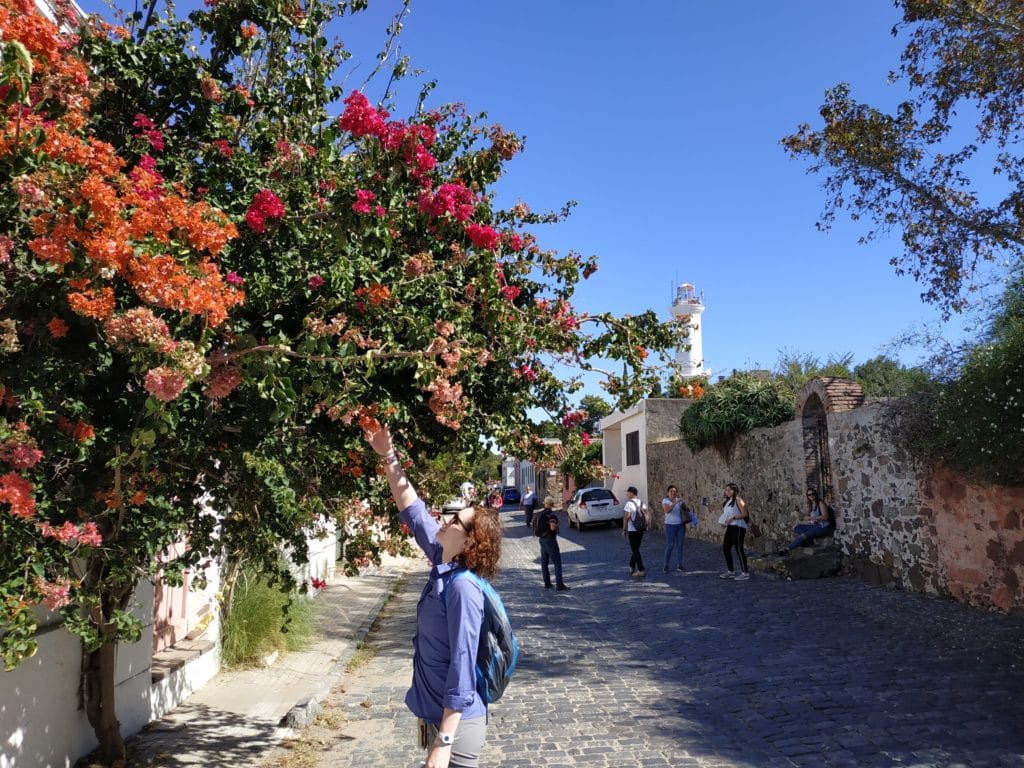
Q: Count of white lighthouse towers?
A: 1